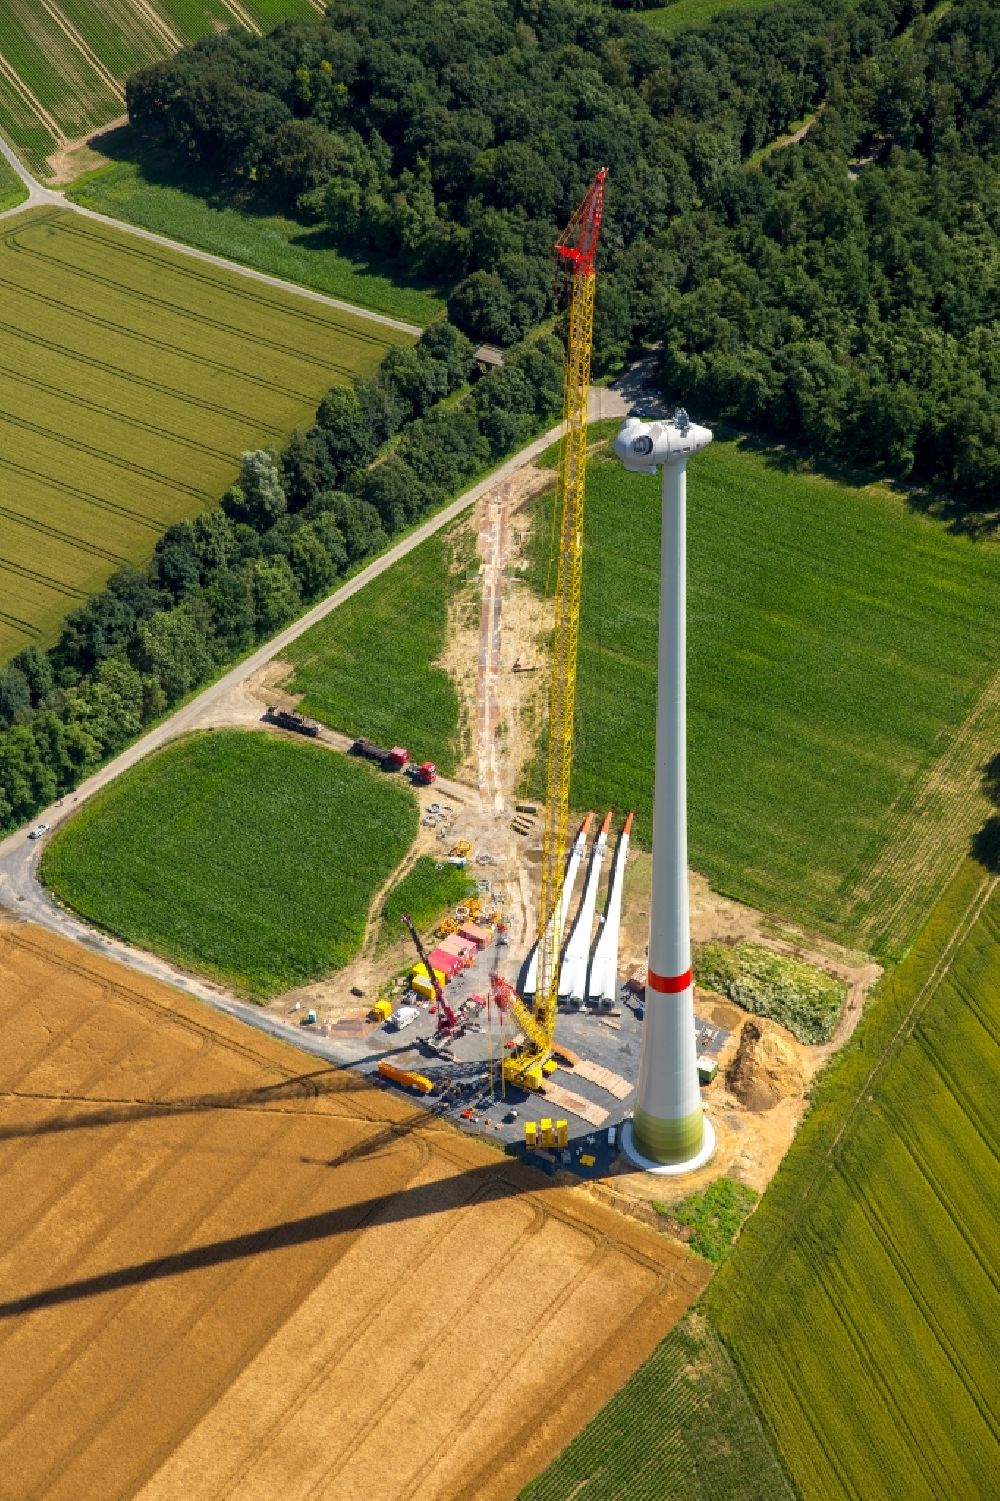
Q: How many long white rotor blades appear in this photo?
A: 3